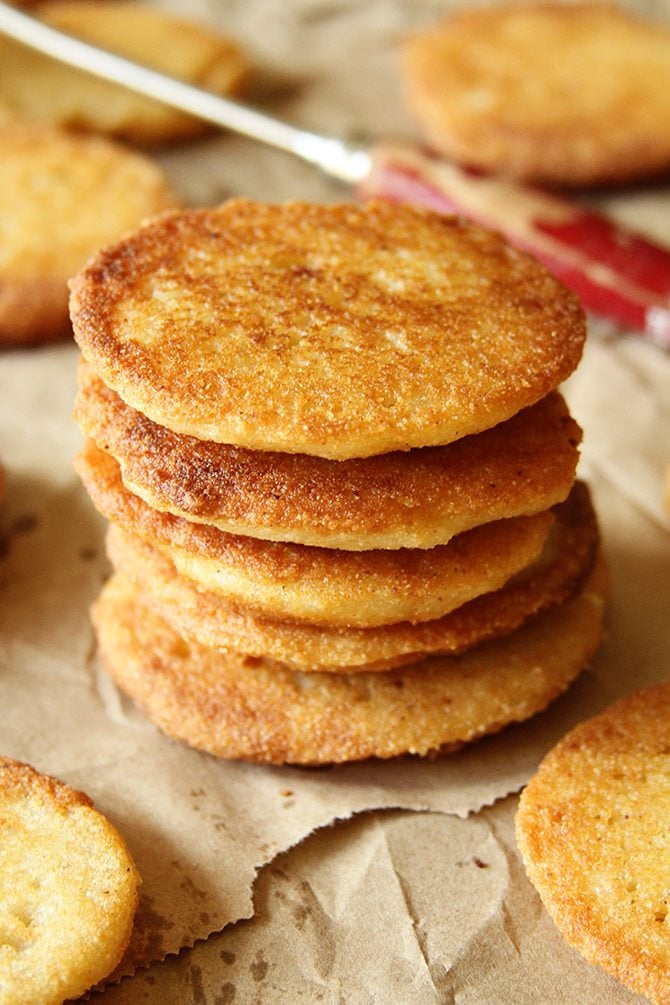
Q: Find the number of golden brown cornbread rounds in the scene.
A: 10